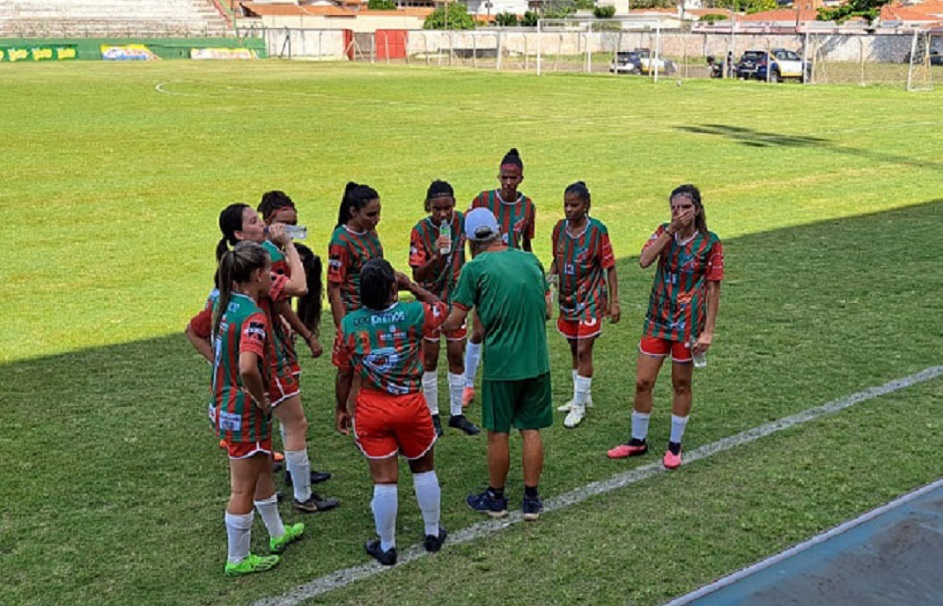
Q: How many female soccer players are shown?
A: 10